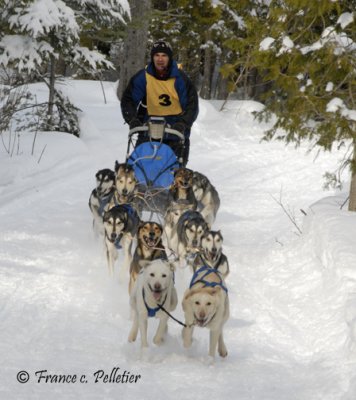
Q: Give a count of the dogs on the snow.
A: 11